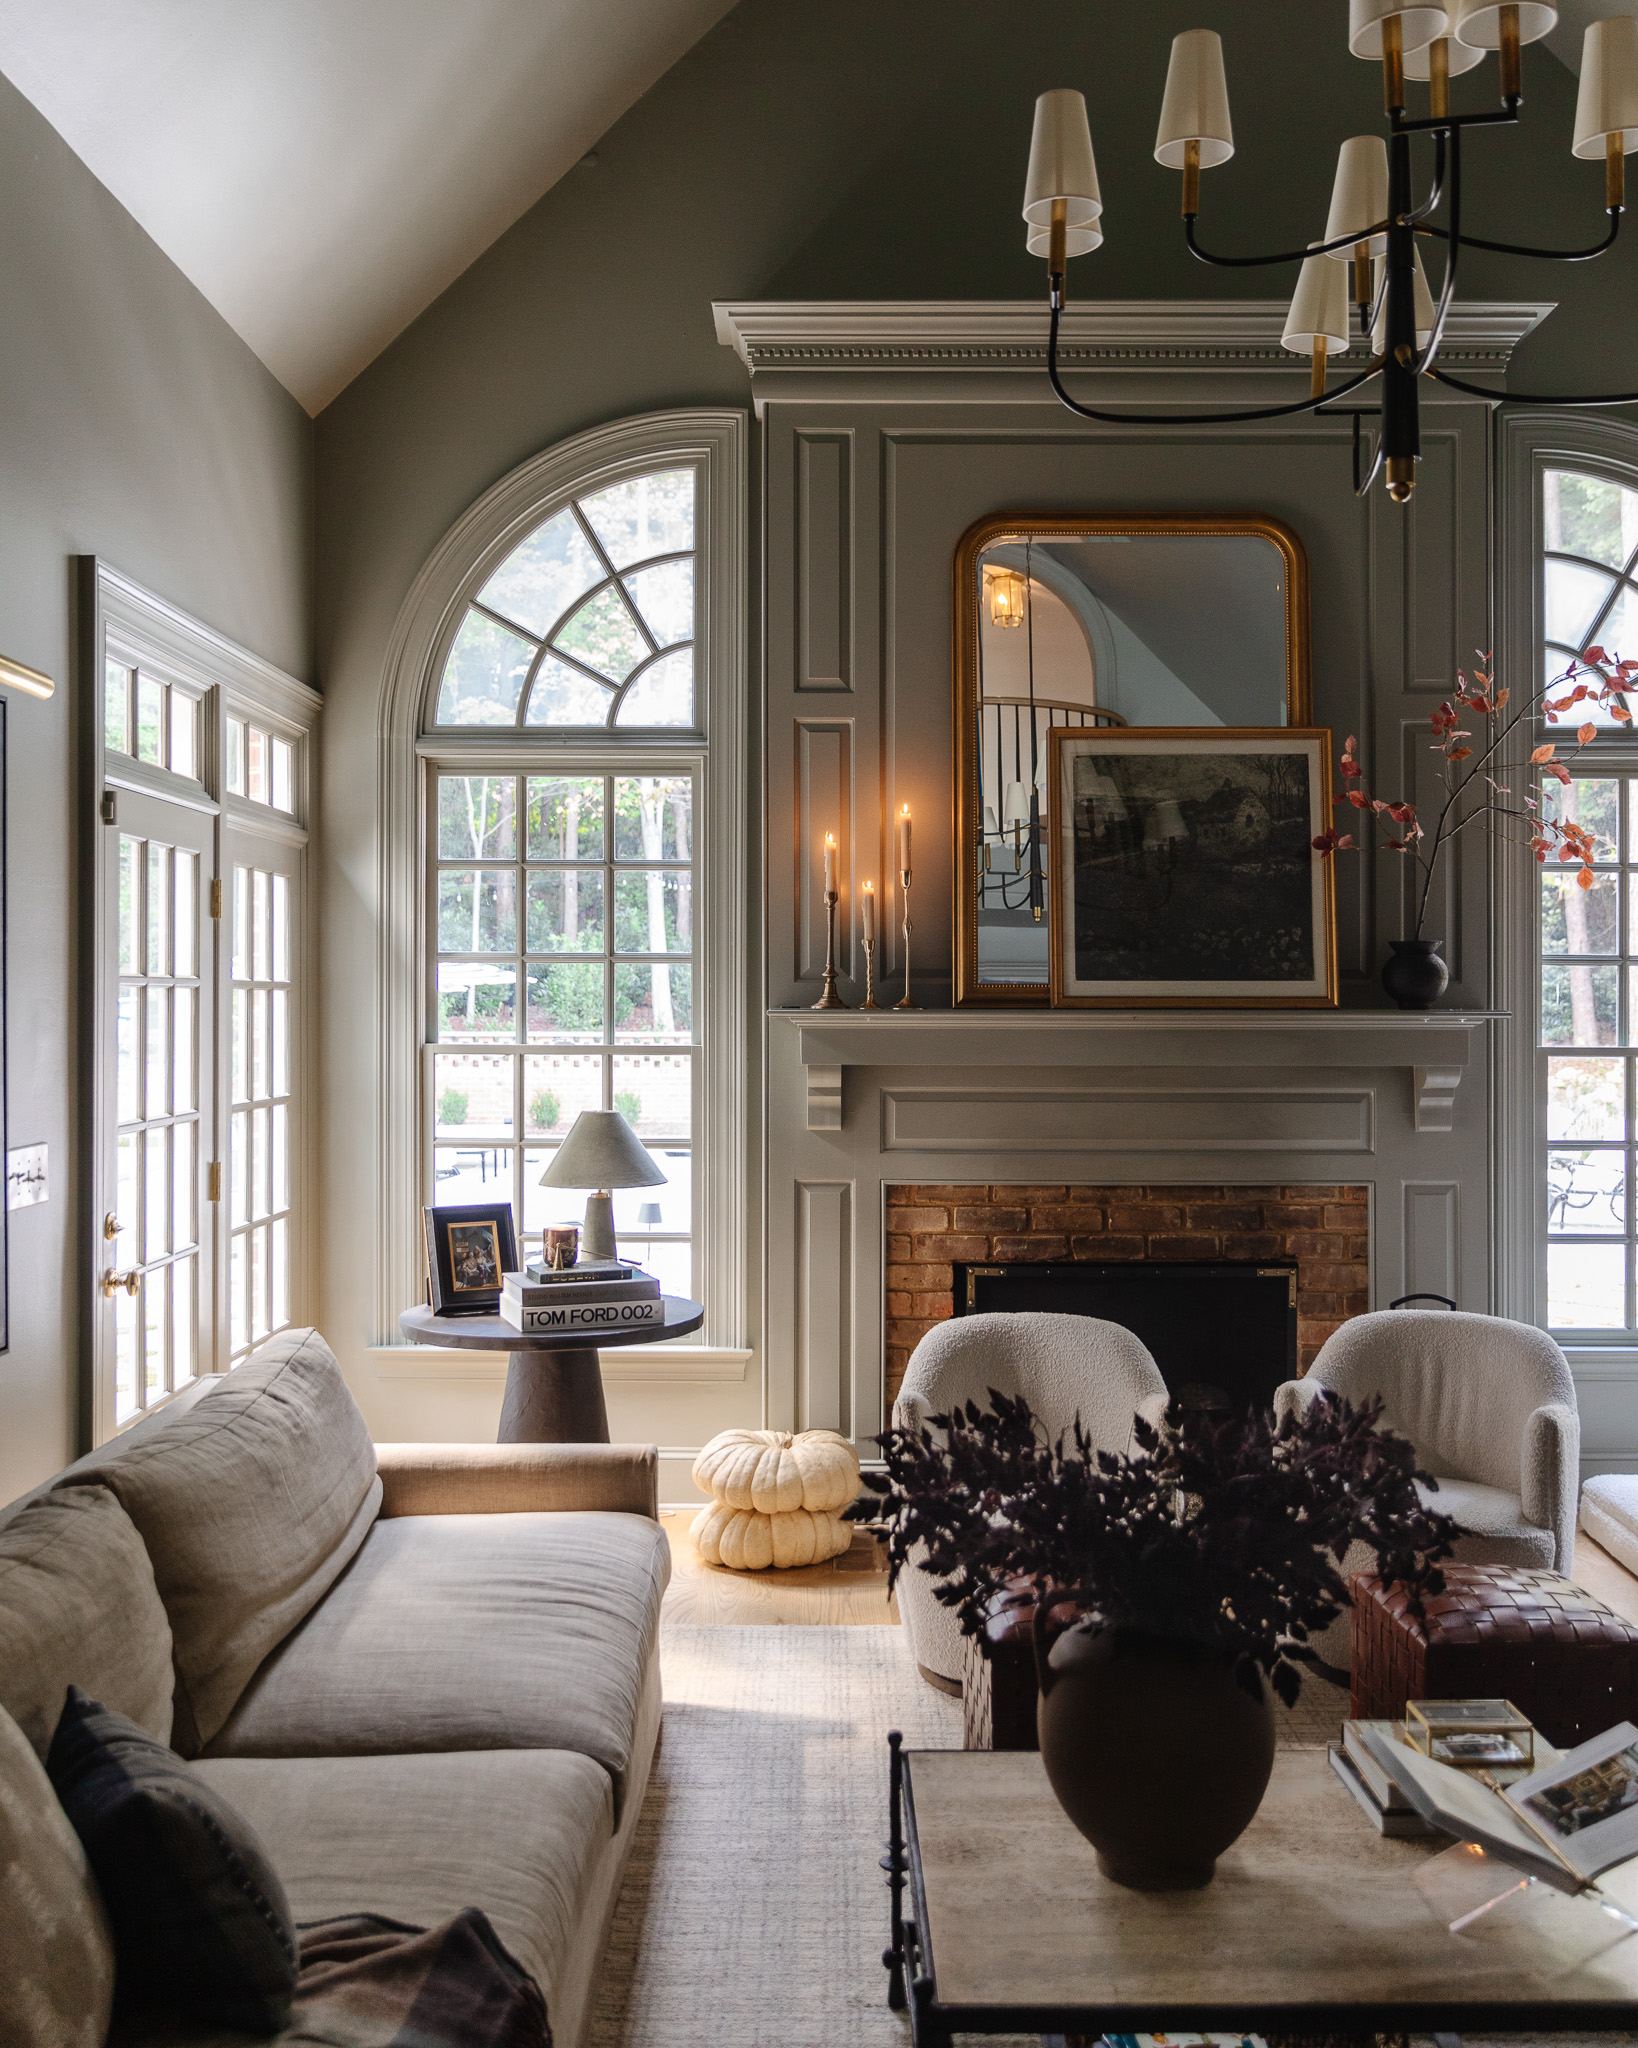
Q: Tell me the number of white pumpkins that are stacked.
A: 2